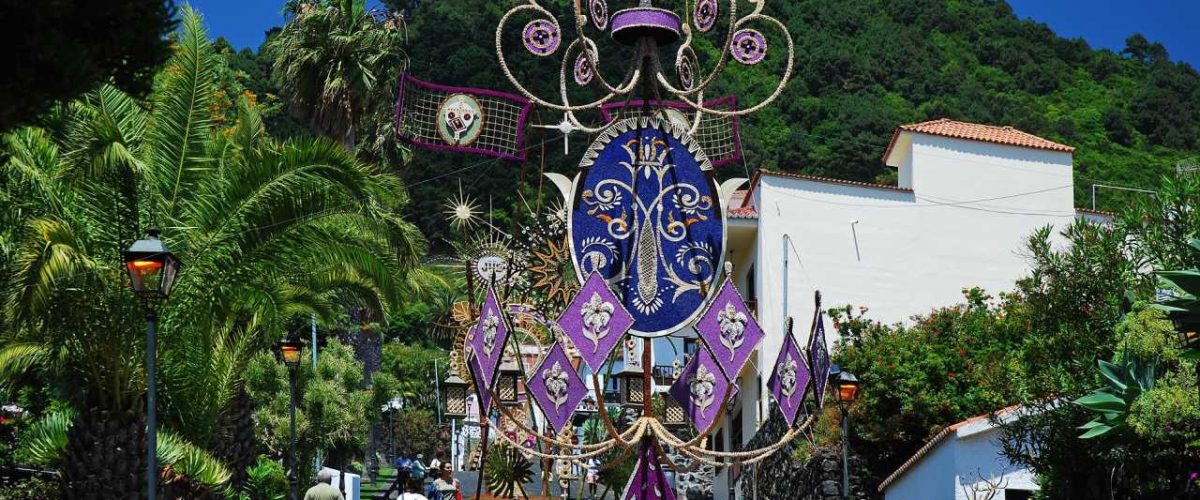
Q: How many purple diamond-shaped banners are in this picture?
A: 8